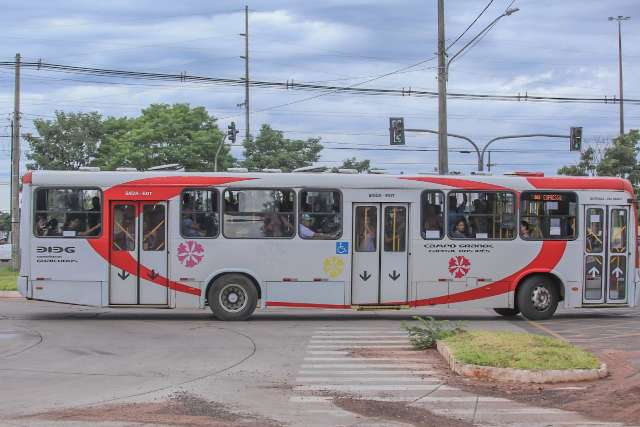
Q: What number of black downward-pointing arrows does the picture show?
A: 4